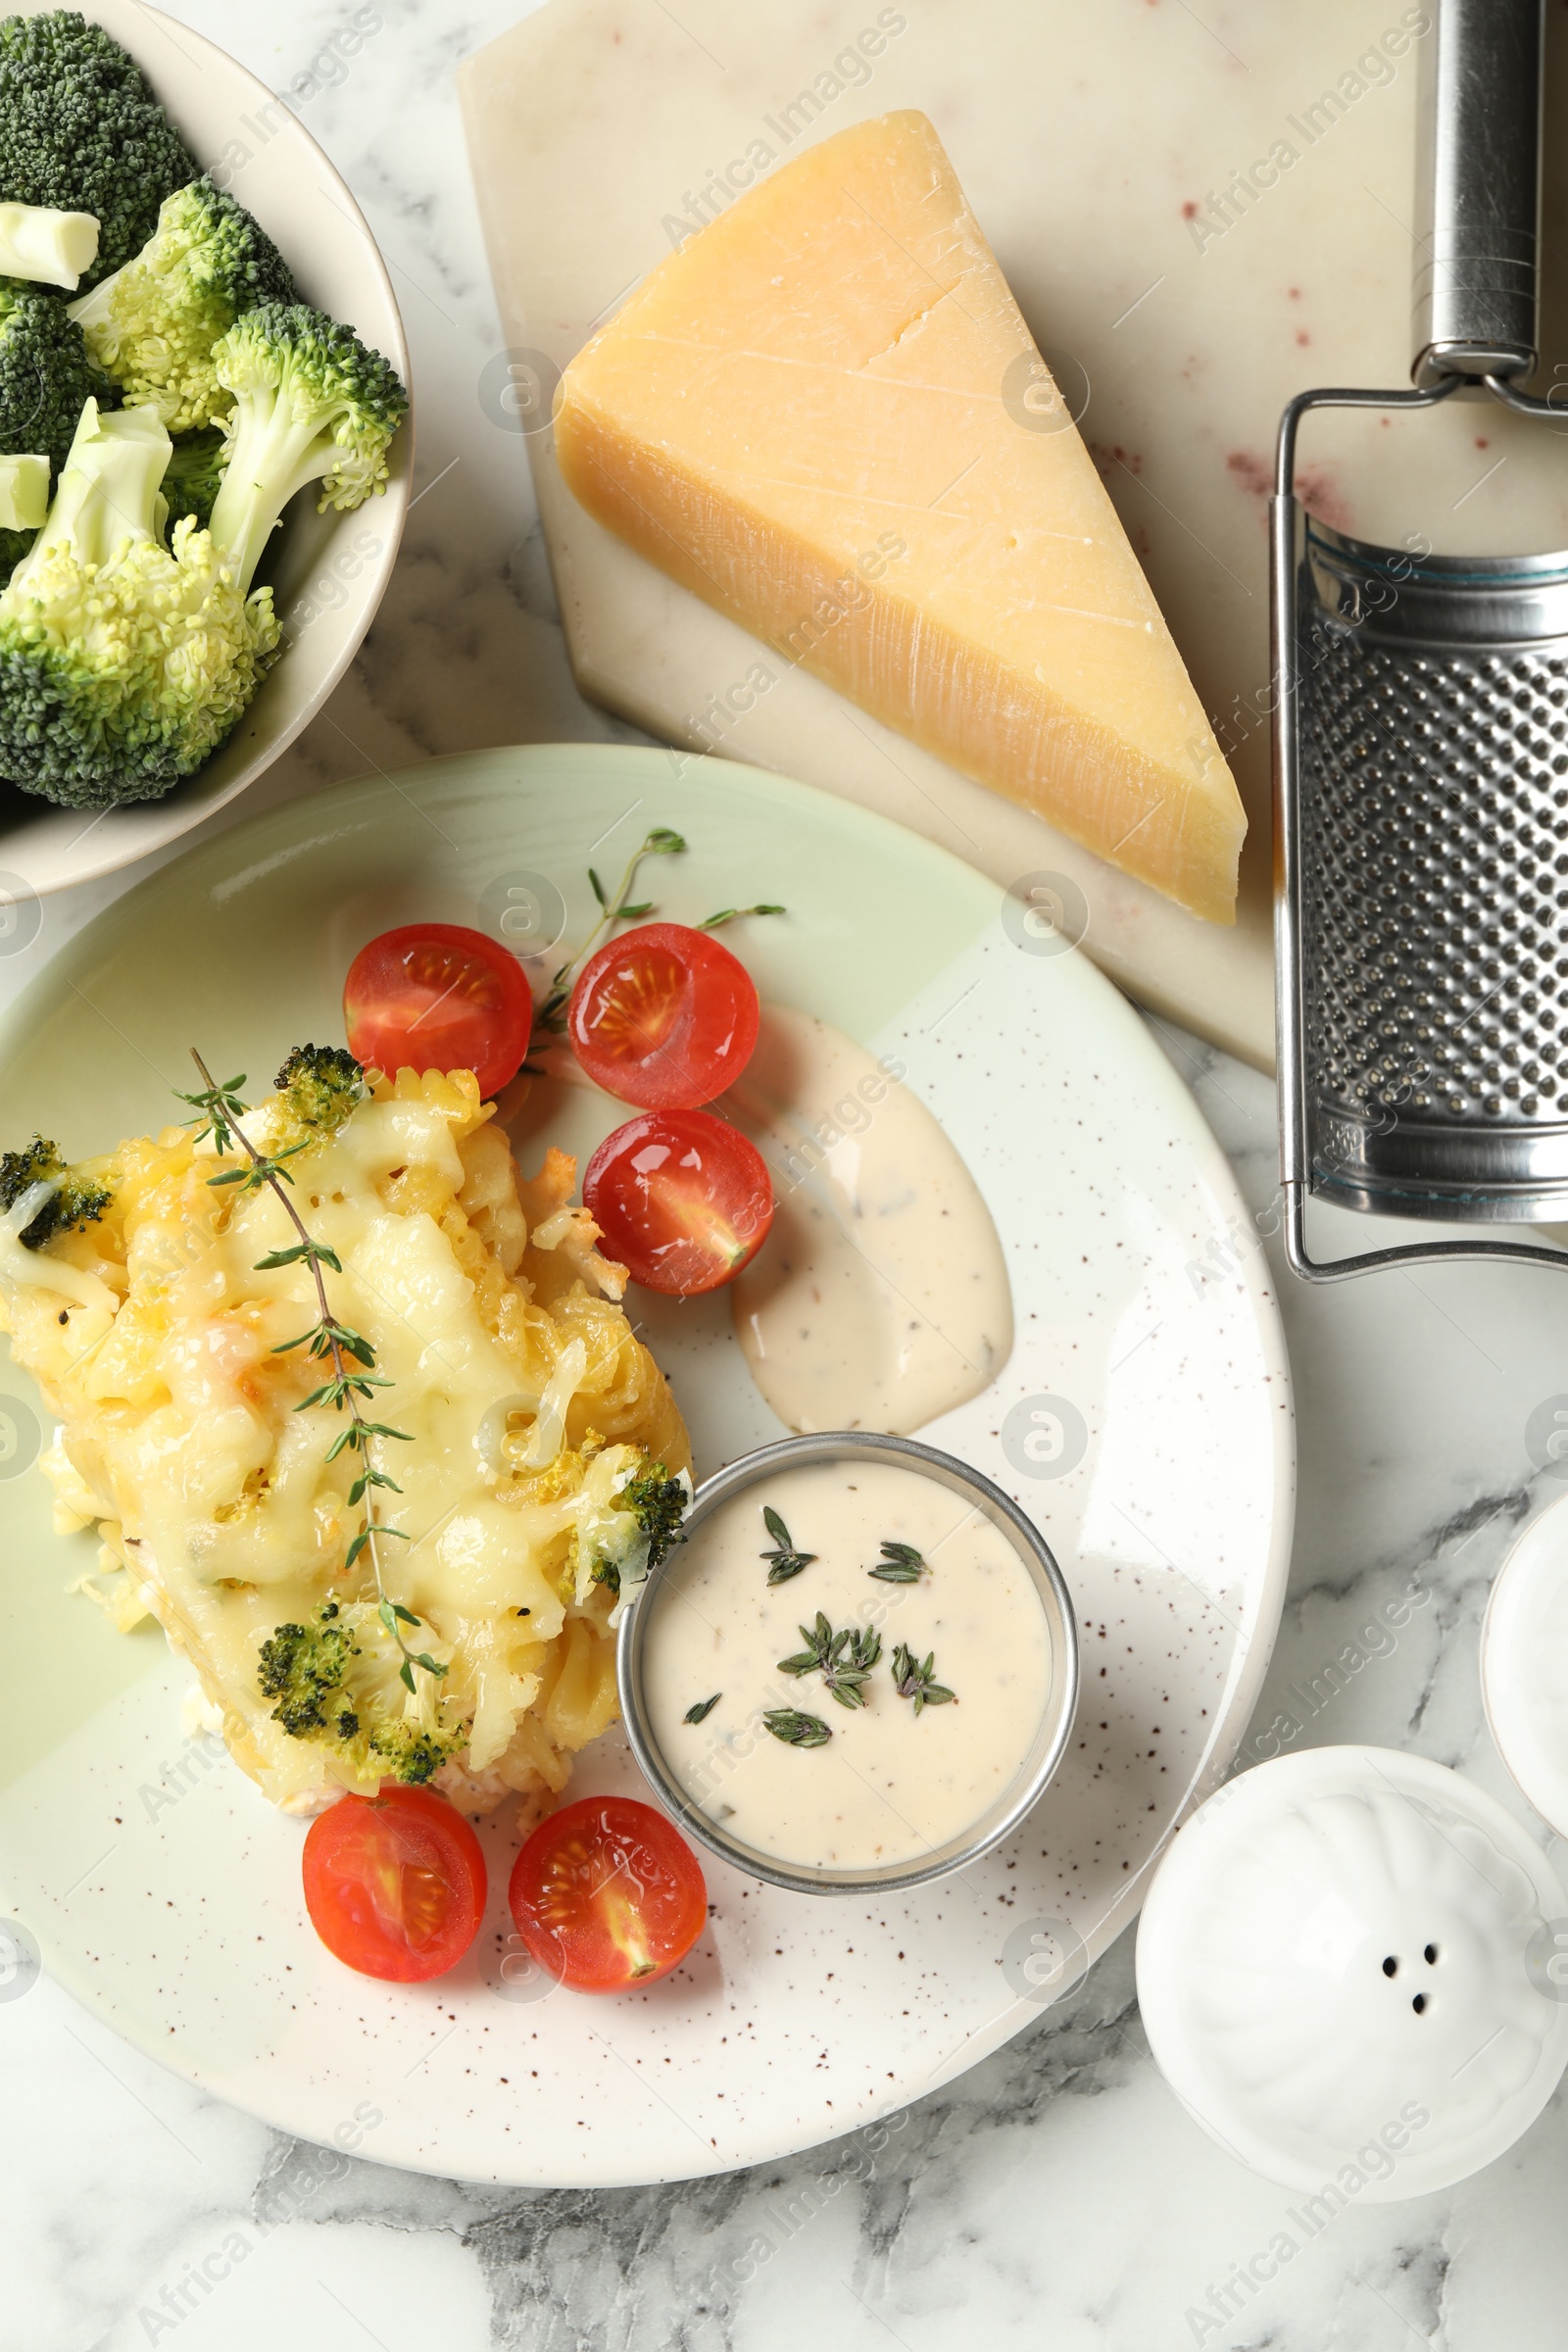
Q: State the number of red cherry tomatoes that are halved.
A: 5